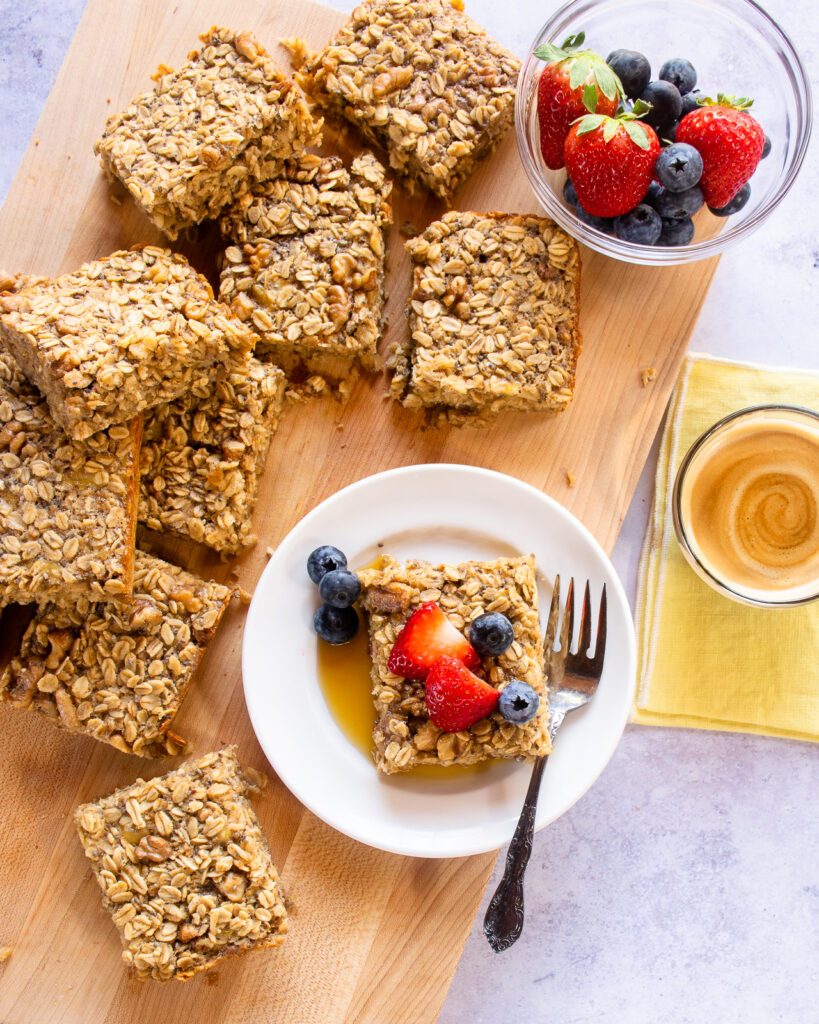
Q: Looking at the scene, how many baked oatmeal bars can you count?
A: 10